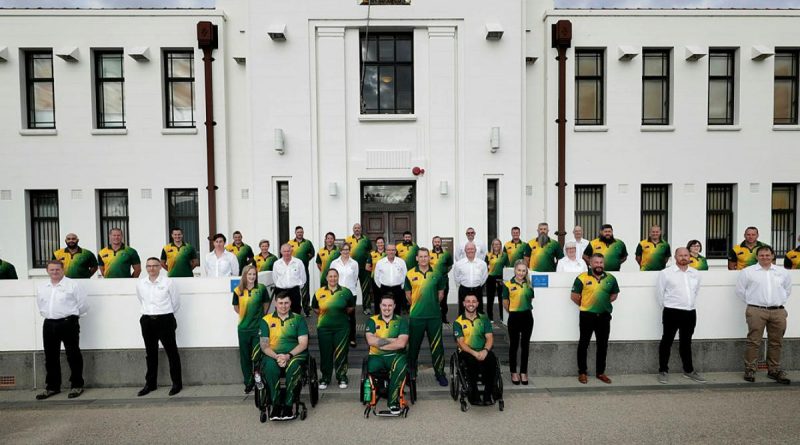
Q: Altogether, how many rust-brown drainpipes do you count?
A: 2